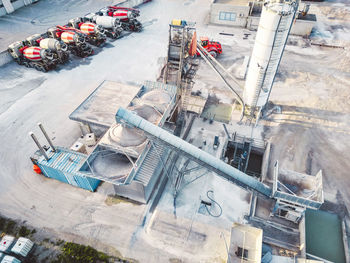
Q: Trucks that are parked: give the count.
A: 6